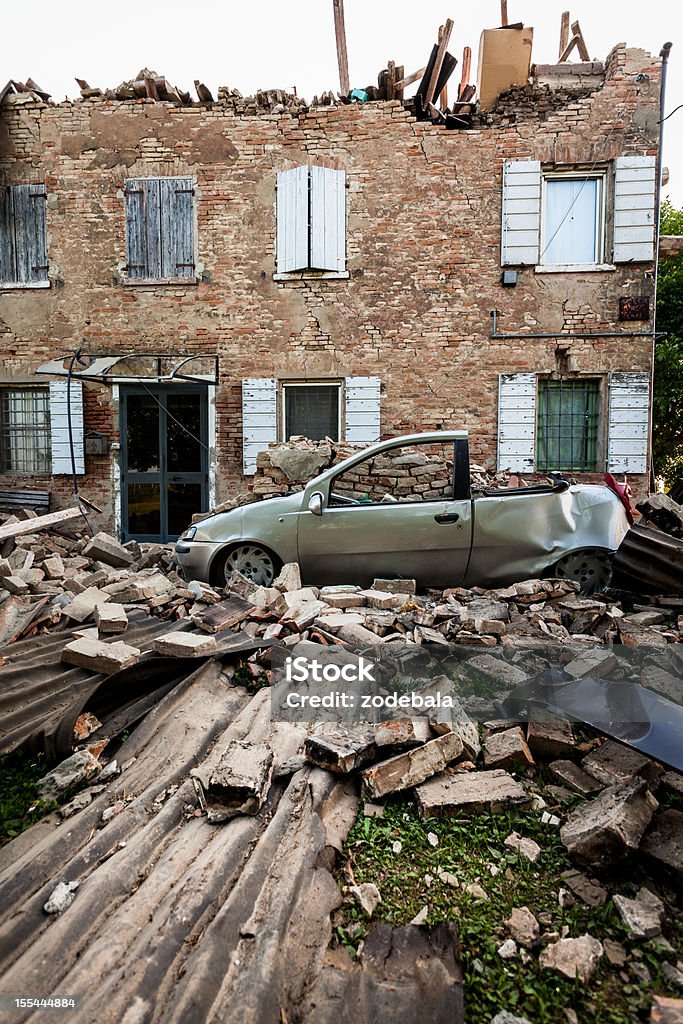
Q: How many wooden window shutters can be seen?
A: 13